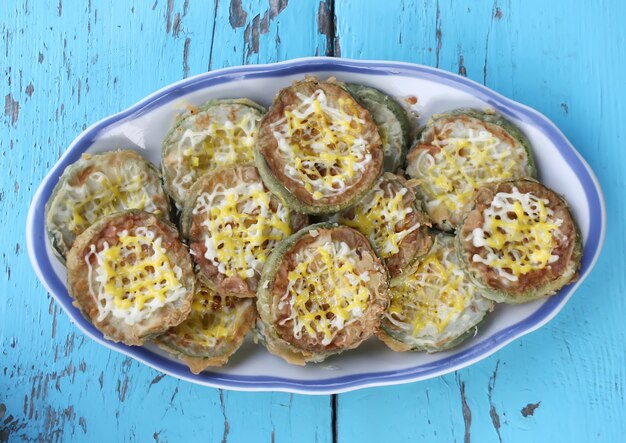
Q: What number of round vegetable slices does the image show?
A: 12